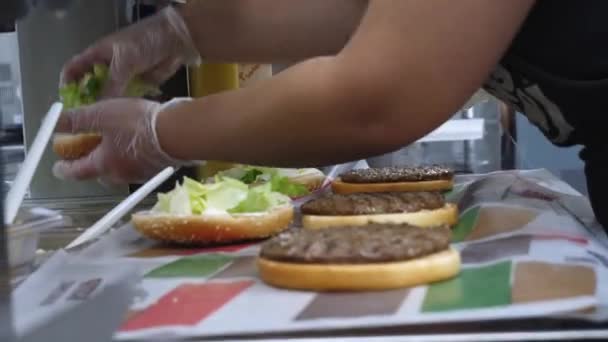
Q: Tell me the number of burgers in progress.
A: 3